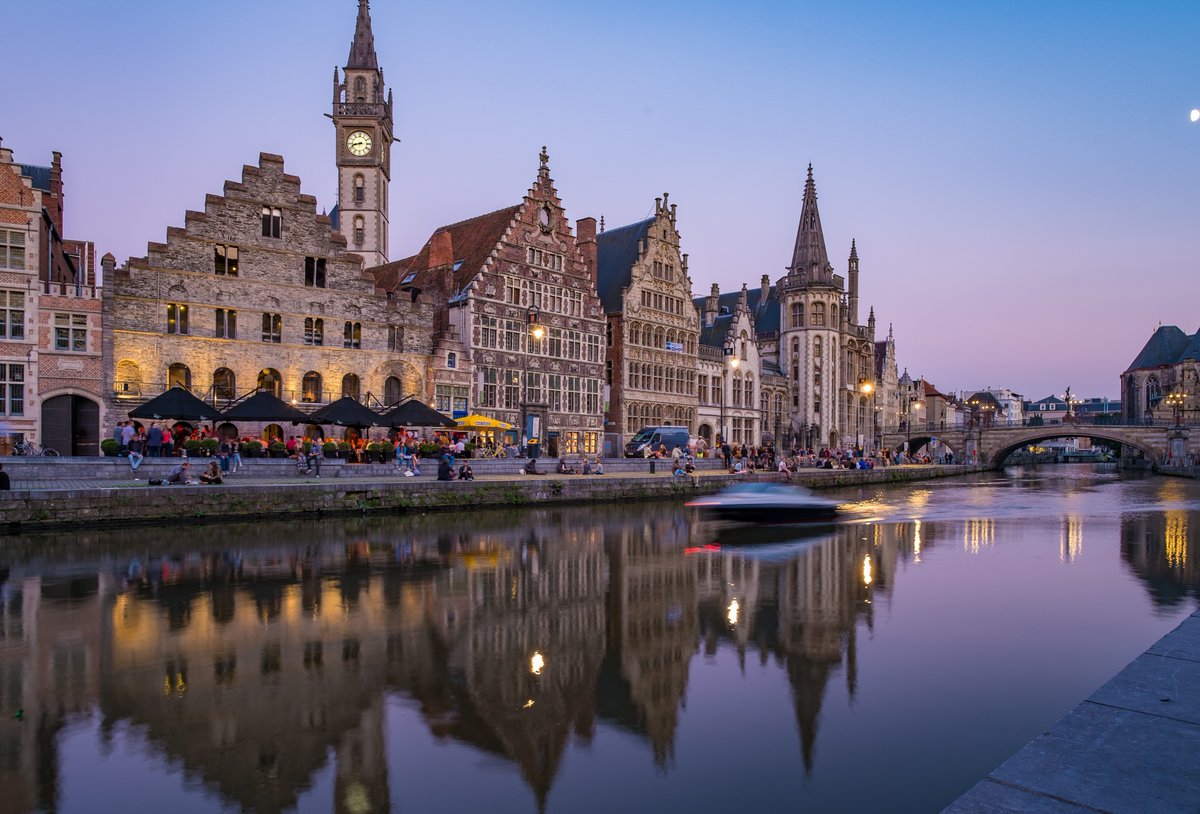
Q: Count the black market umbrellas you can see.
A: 4